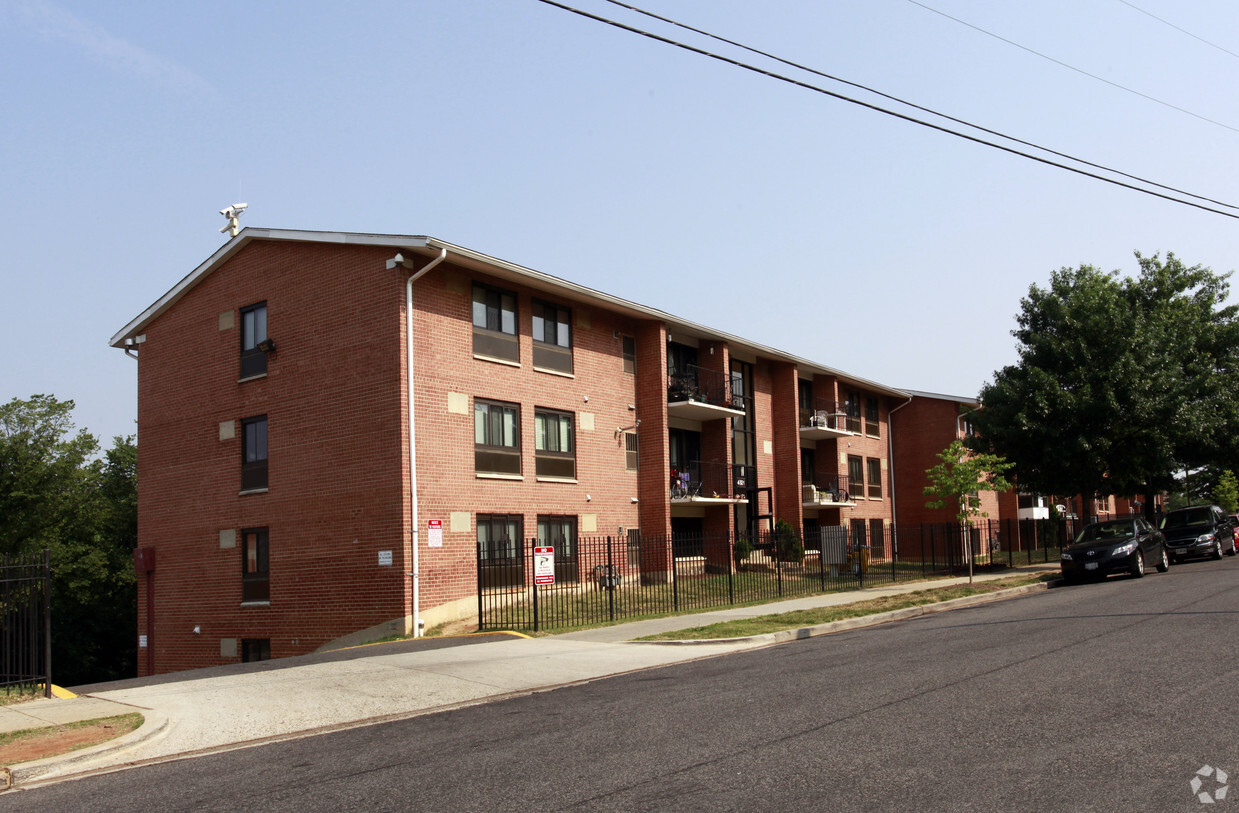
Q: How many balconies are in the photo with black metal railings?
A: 4